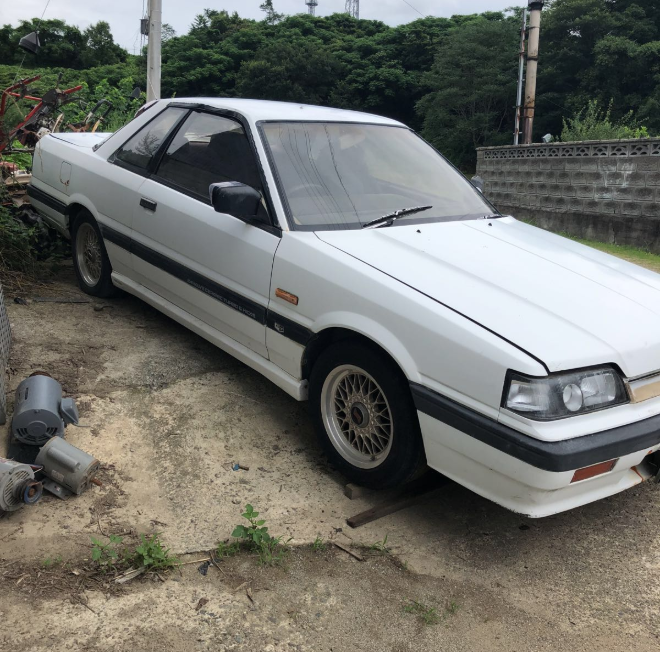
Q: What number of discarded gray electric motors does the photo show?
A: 3